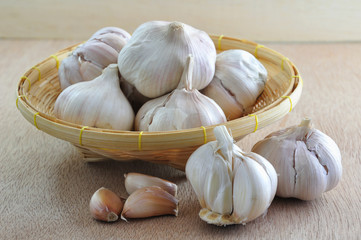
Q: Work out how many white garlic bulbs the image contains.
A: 7